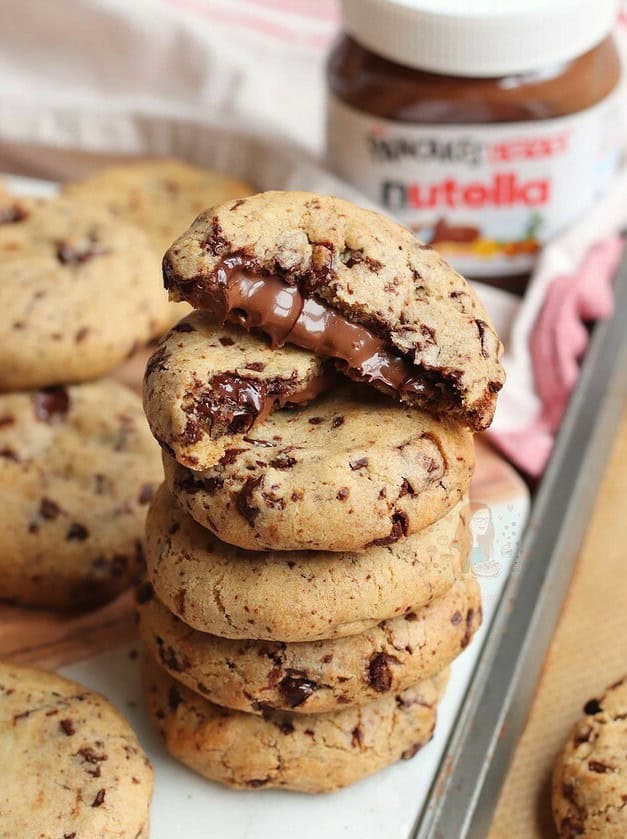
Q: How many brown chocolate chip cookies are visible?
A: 11